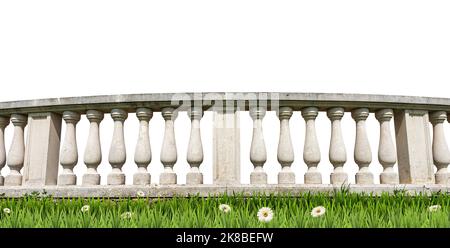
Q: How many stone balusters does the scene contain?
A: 15